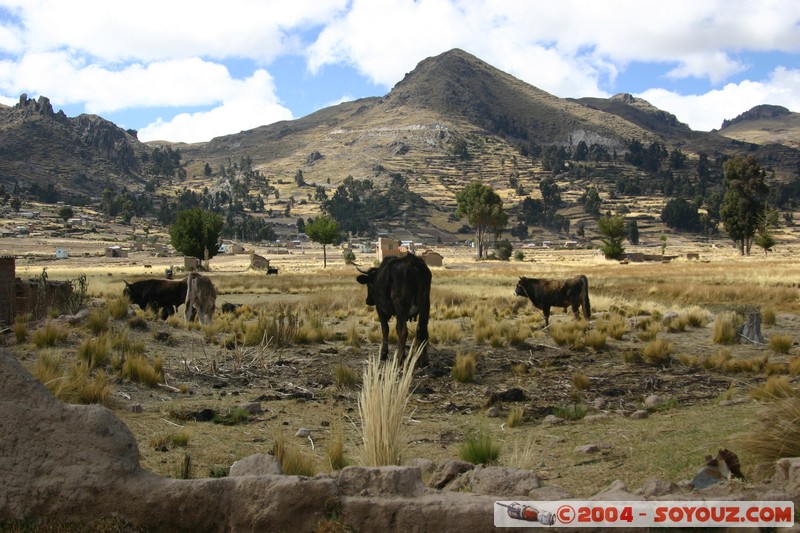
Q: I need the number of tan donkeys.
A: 0